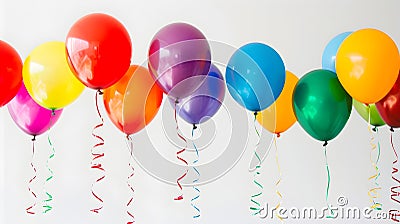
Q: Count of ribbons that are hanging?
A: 12